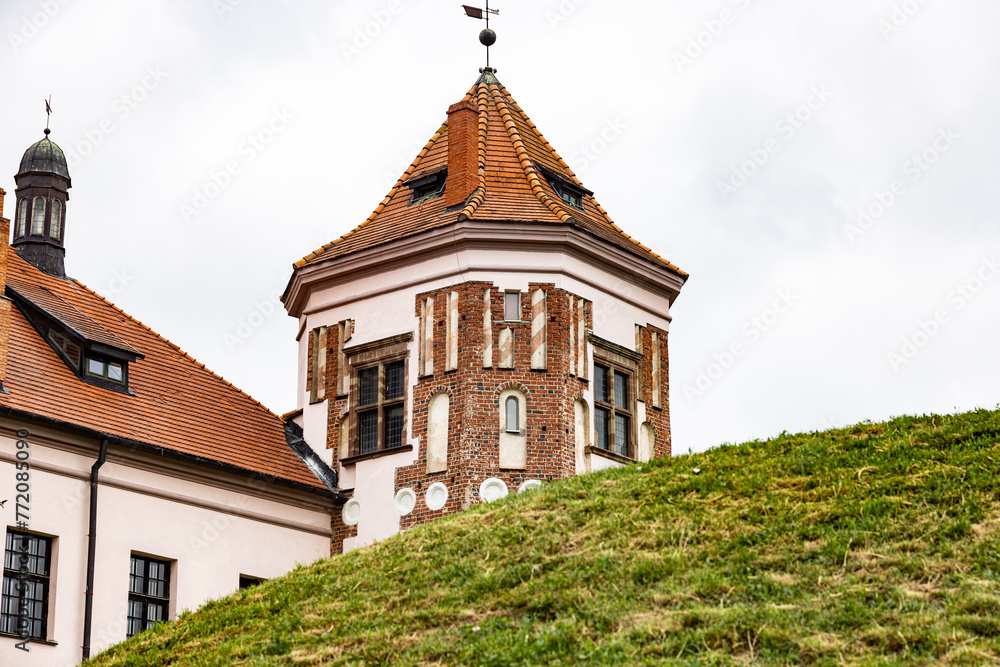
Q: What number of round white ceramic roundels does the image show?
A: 5